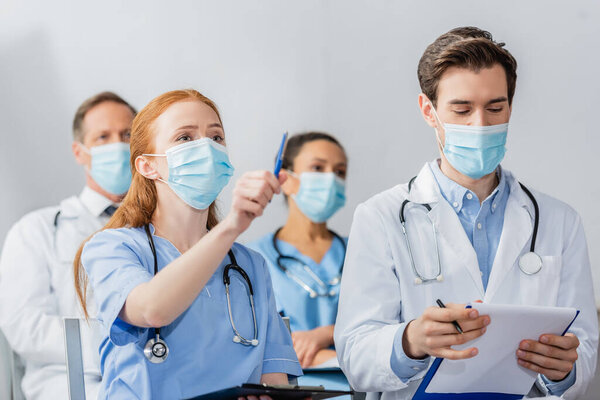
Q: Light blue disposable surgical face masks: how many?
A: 4